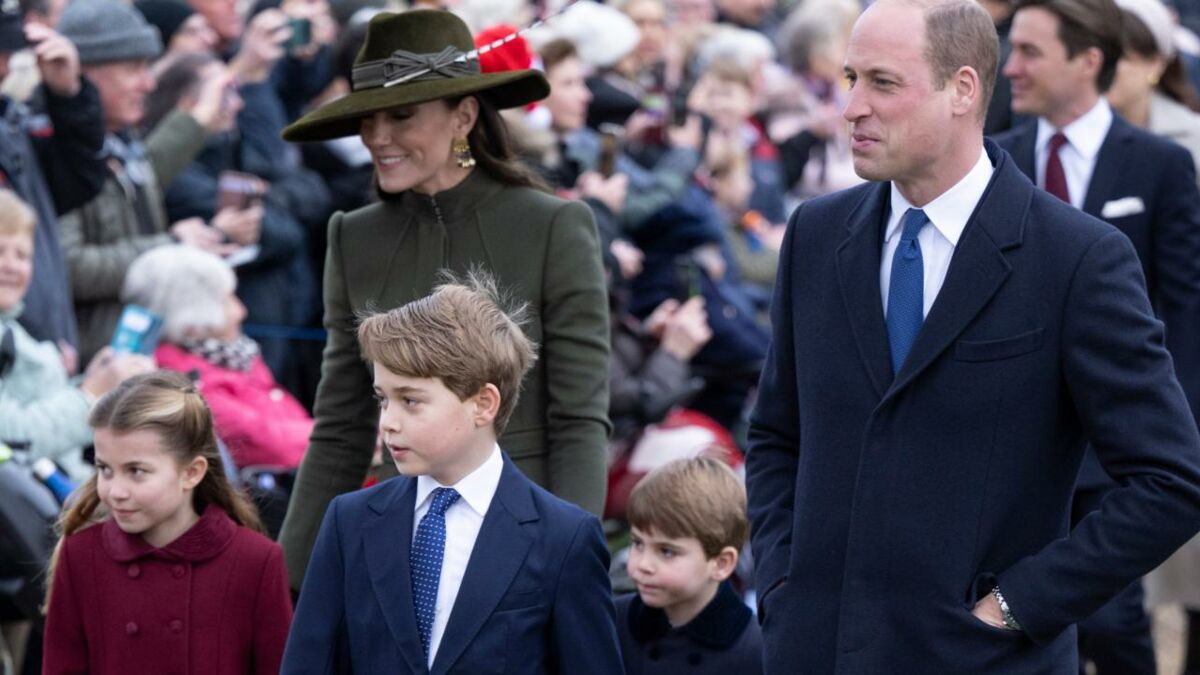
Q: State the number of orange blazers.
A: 0